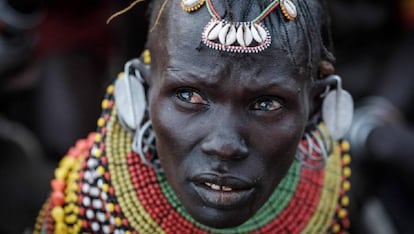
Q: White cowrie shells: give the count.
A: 6